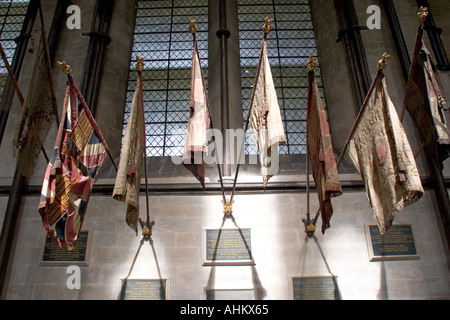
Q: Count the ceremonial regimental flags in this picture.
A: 8